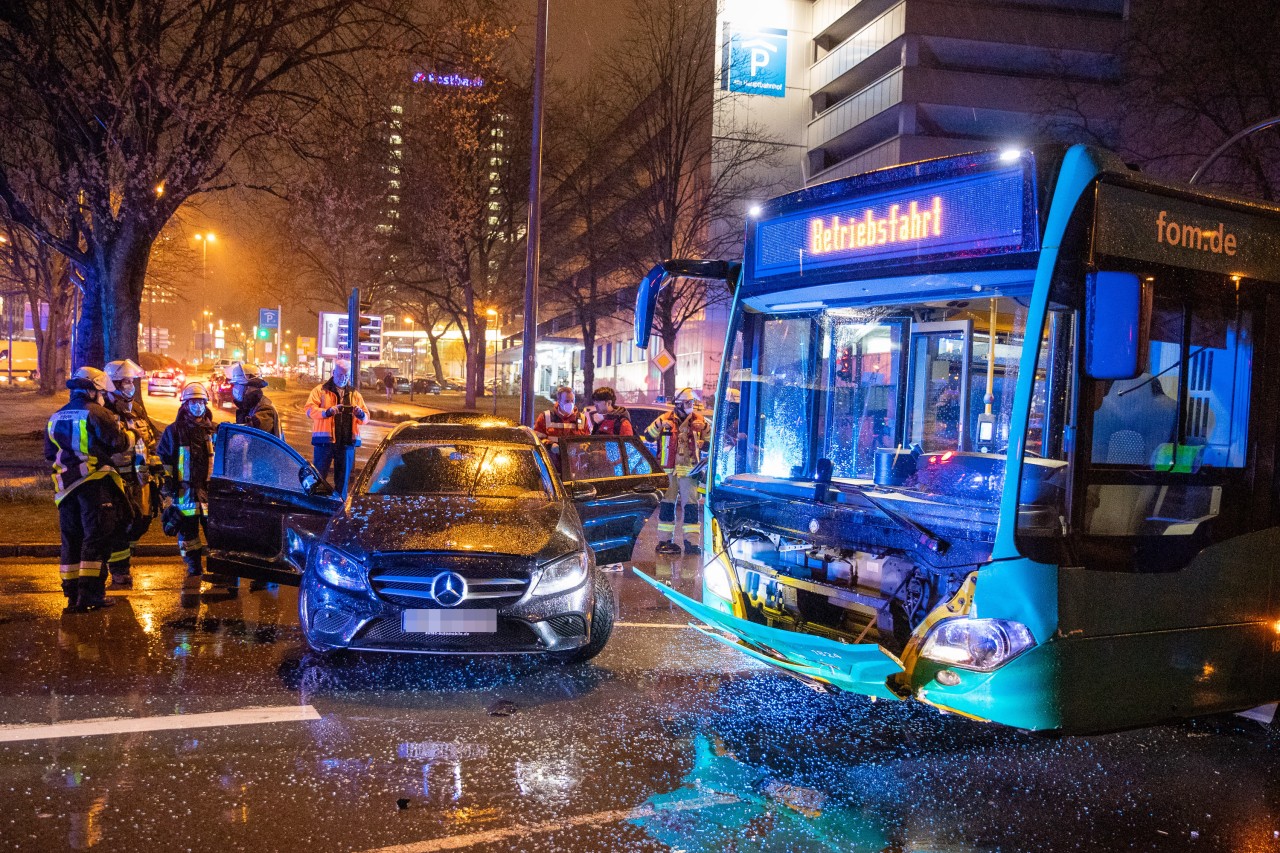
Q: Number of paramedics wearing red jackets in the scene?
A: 2